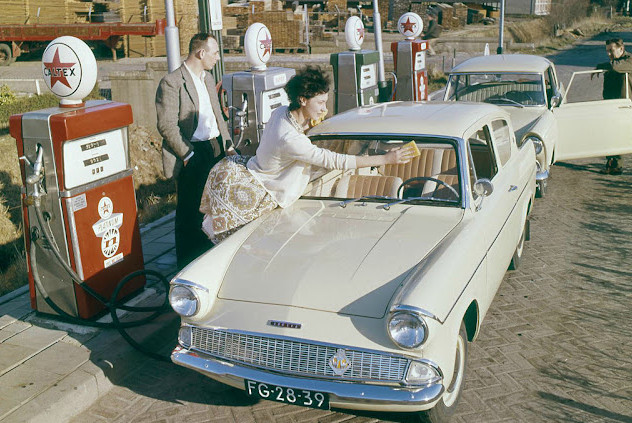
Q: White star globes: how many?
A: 4